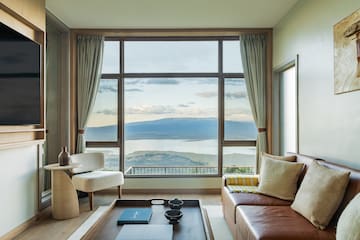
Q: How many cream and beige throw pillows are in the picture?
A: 4